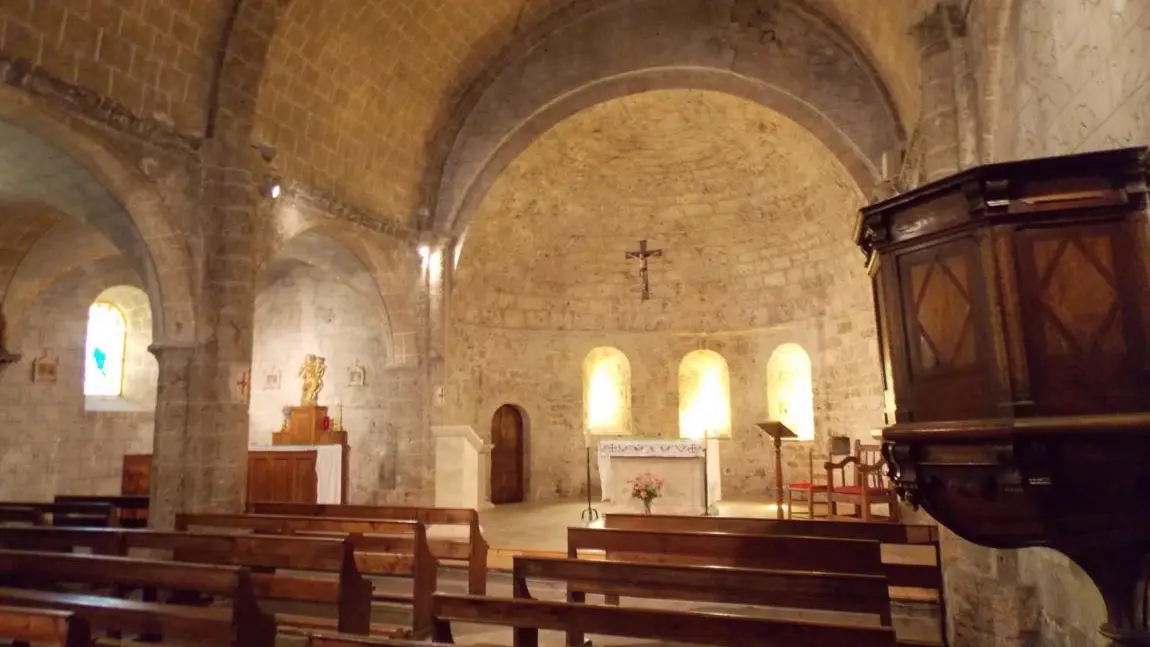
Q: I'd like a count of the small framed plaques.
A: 3